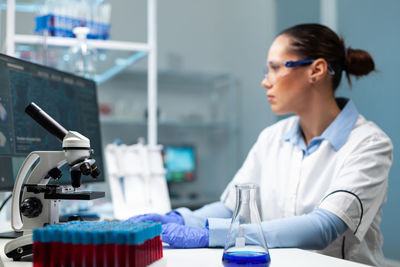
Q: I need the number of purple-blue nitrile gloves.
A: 2